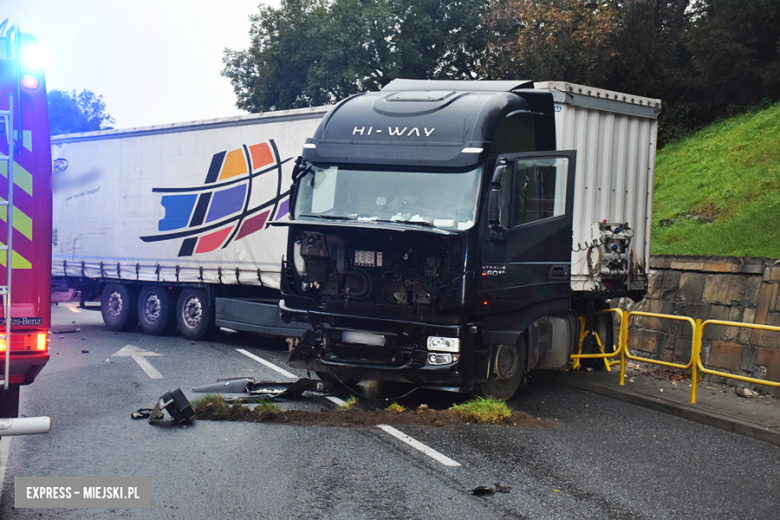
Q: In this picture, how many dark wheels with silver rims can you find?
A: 3